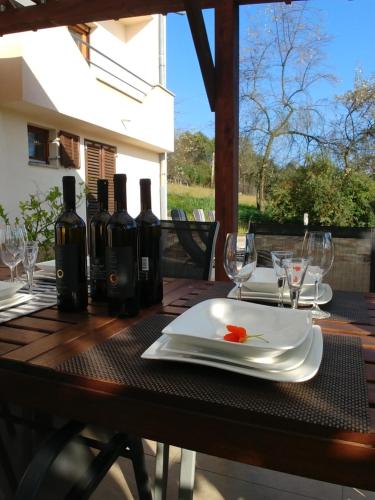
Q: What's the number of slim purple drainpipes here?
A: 0